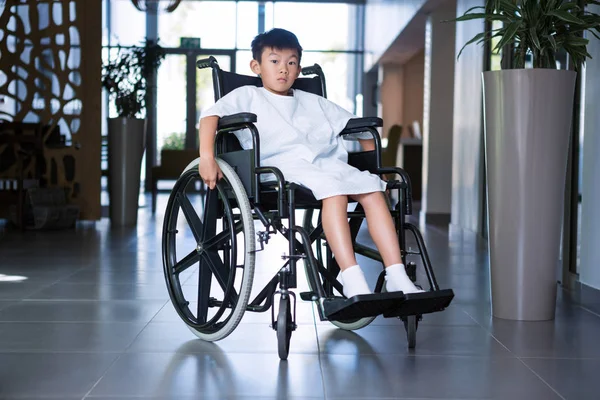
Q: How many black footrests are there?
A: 2